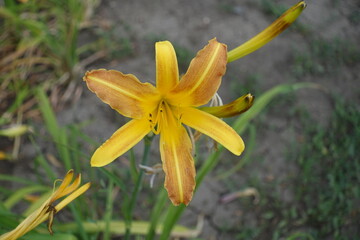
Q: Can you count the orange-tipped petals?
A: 3